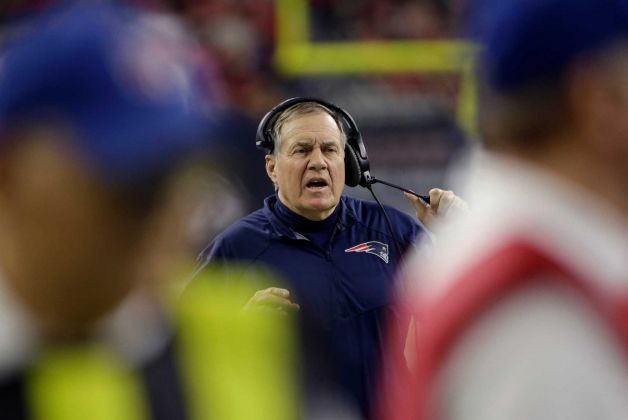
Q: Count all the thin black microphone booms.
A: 1